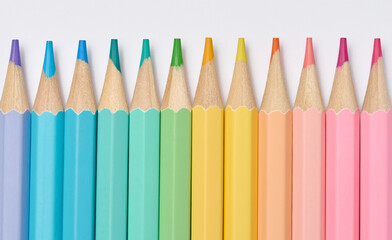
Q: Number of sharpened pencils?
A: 12